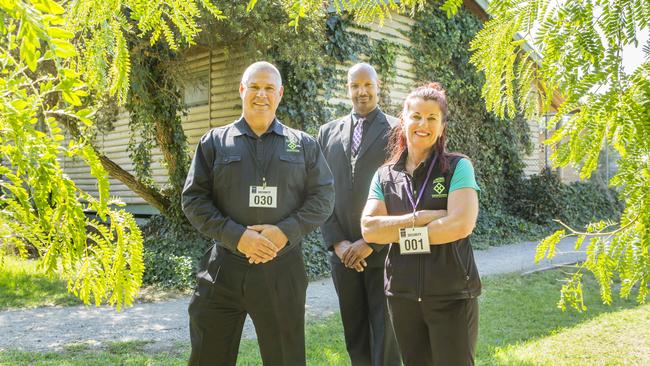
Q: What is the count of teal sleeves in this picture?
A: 2